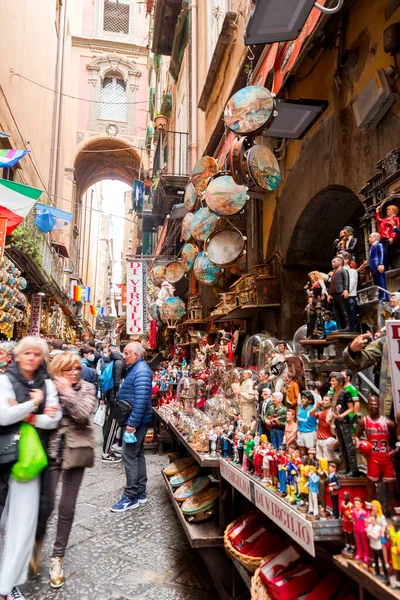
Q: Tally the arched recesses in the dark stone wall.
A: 1